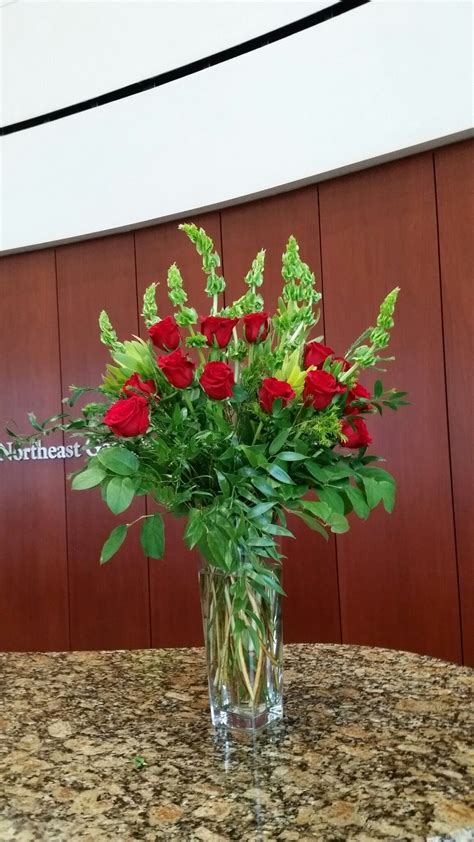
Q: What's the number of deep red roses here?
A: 13